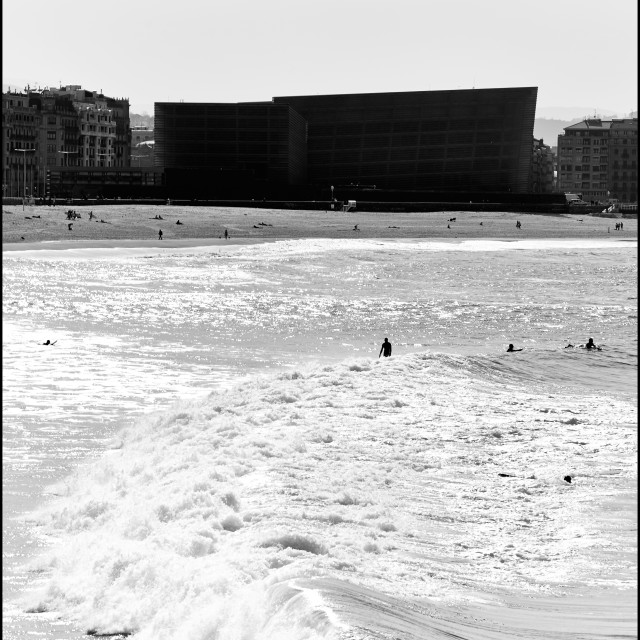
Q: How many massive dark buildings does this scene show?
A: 2